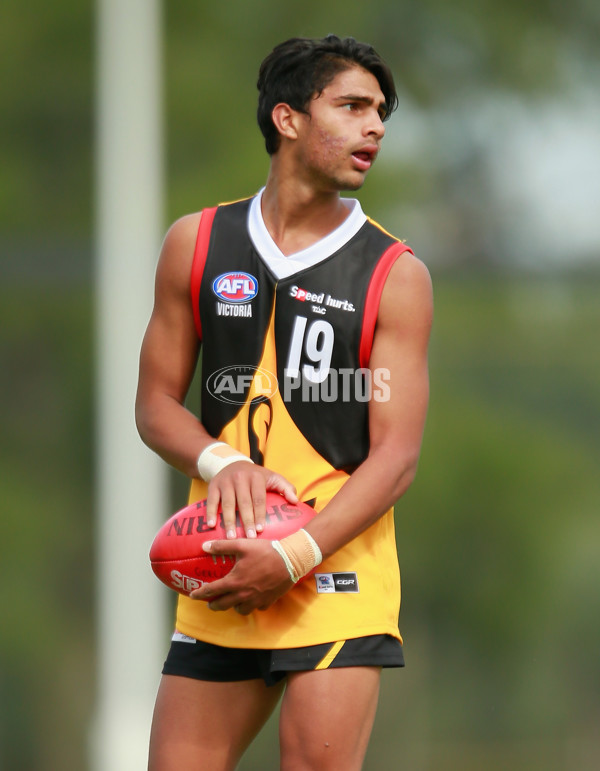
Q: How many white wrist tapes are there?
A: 2